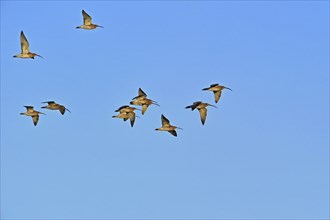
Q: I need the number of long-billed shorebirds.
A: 11